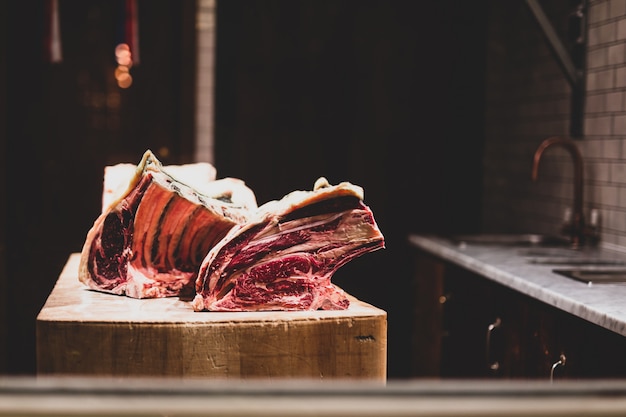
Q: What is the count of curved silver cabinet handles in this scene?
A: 2